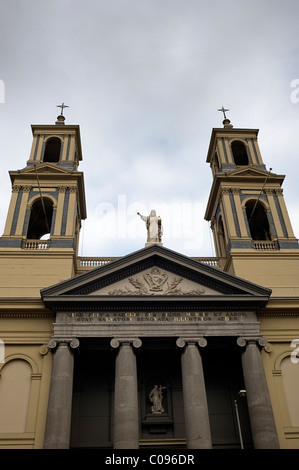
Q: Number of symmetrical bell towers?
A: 2